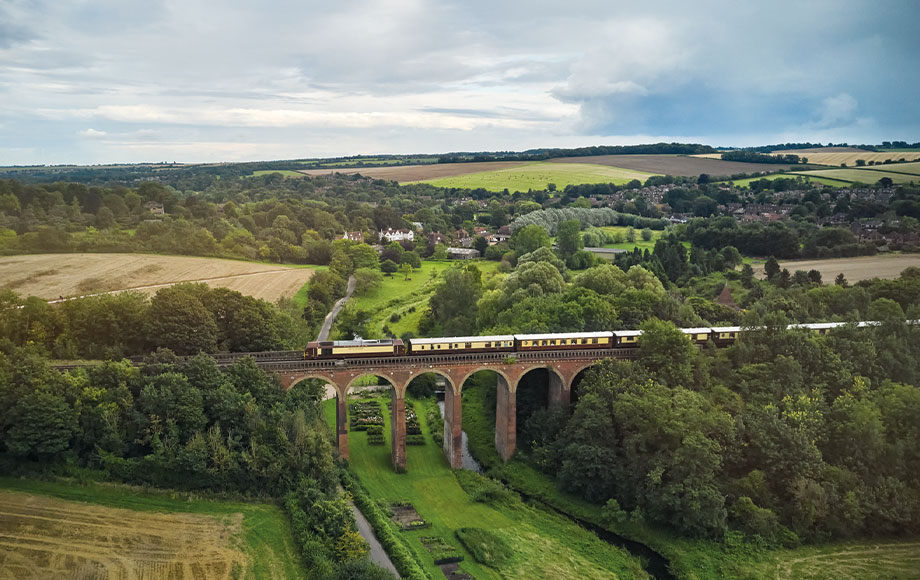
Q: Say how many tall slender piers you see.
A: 5